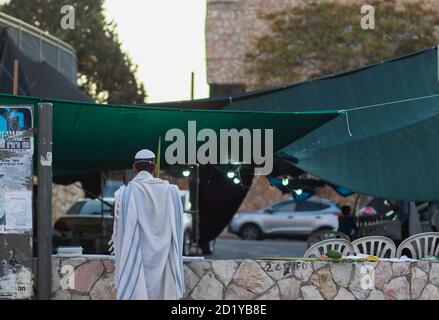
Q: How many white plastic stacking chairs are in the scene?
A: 3